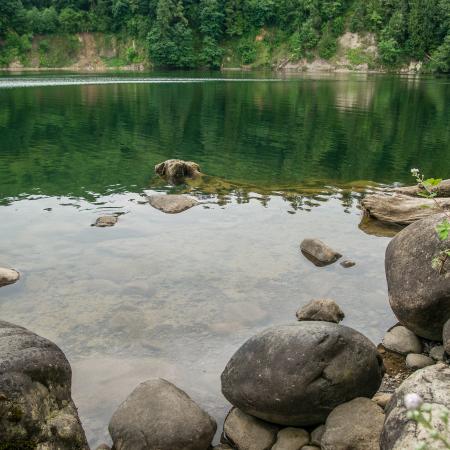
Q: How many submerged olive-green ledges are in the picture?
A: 1